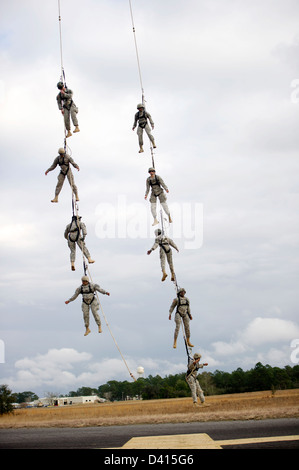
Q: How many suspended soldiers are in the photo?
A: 9